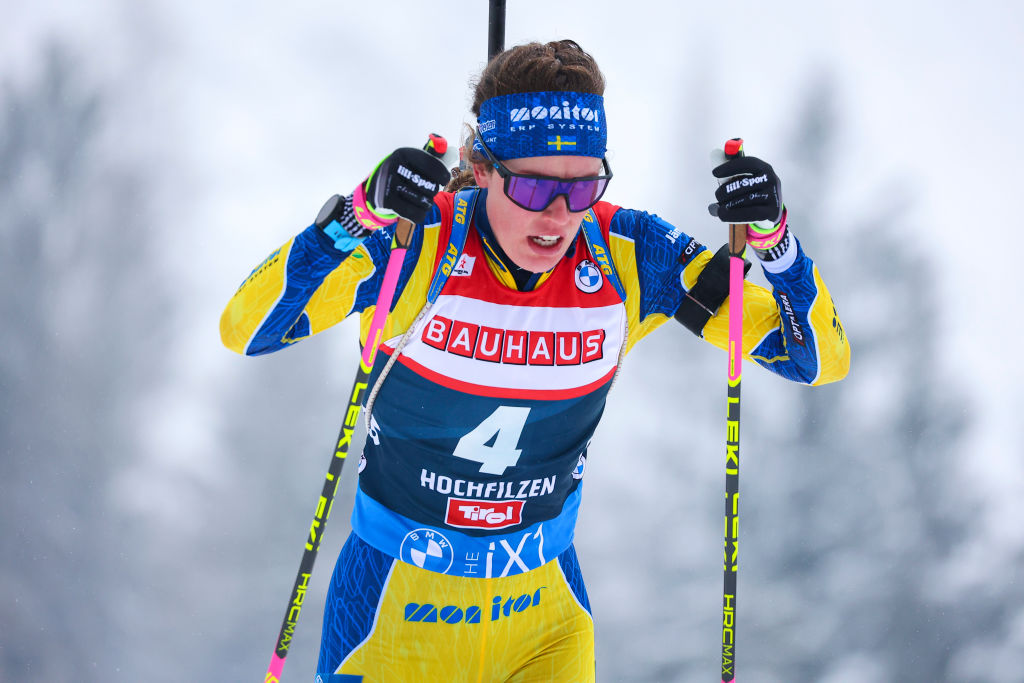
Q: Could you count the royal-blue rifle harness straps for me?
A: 2